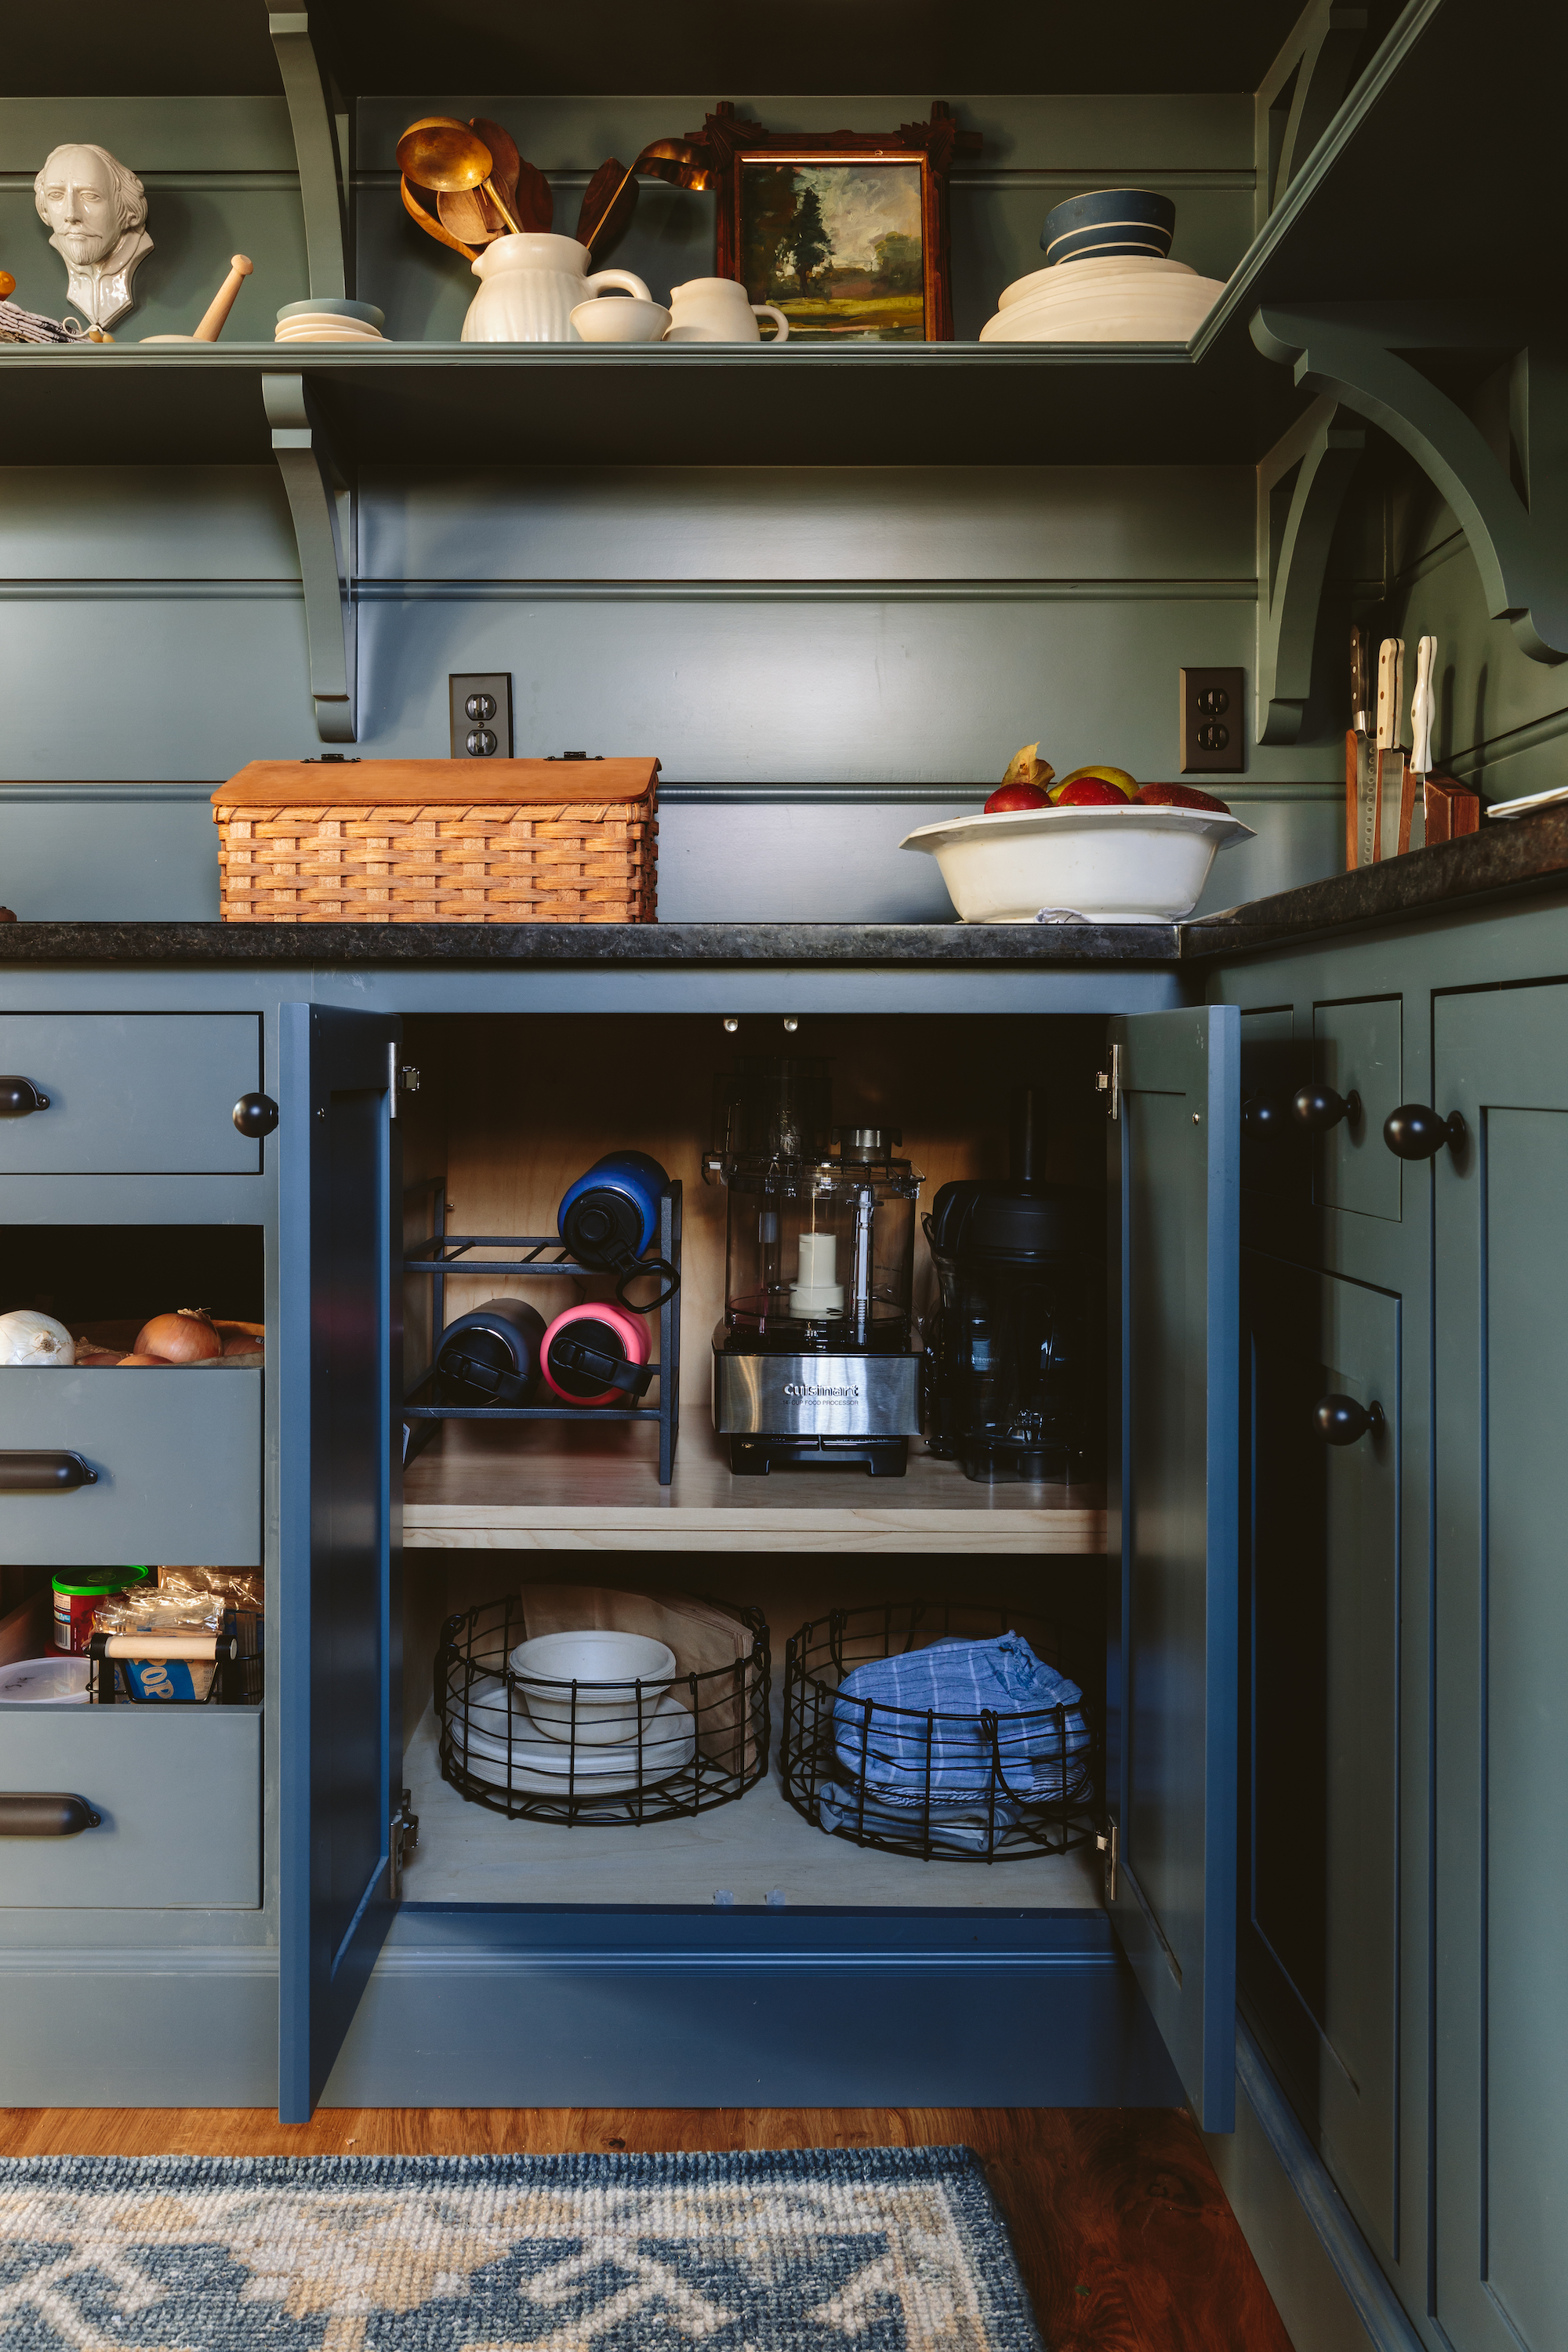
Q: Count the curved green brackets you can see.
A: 5